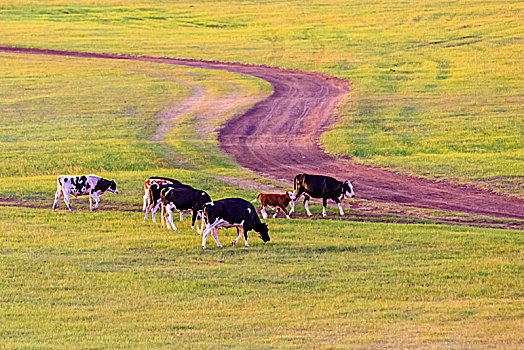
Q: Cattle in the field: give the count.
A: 7